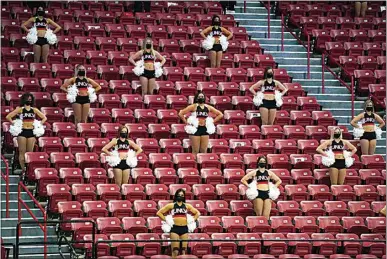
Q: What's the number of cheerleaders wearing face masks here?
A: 12